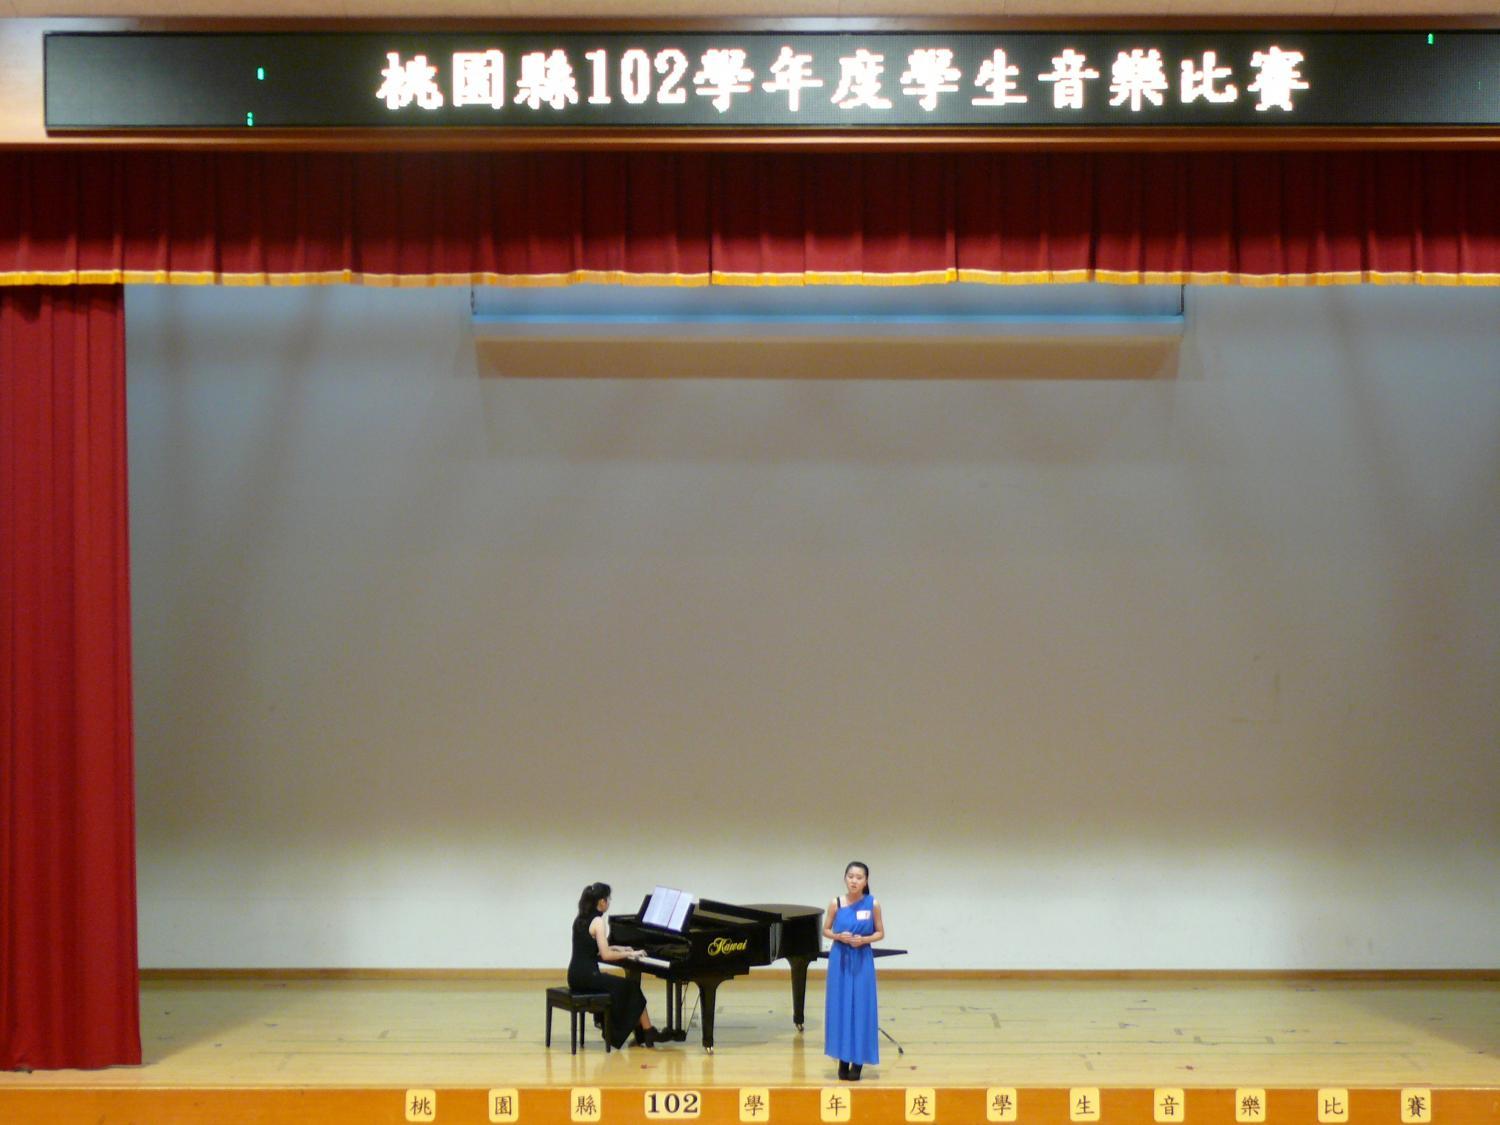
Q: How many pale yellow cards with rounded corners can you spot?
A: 13